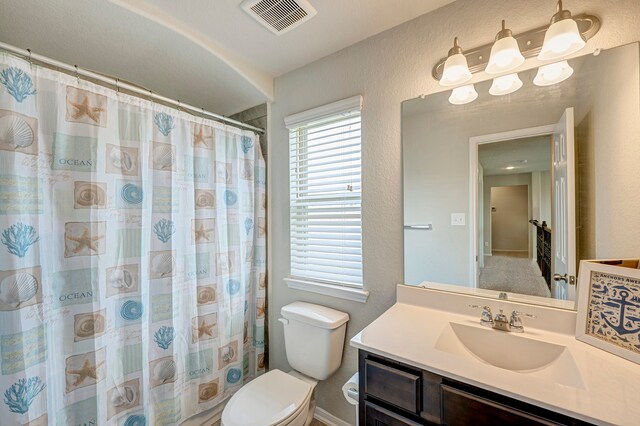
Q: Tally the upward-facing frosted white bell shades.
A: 0